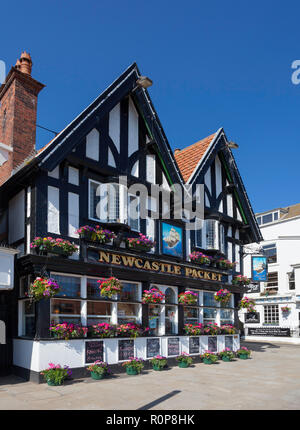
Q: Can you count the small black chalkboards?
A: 7